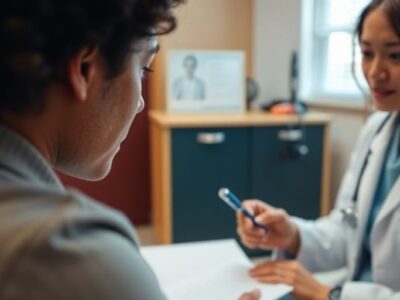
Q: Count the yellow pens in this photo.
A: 0